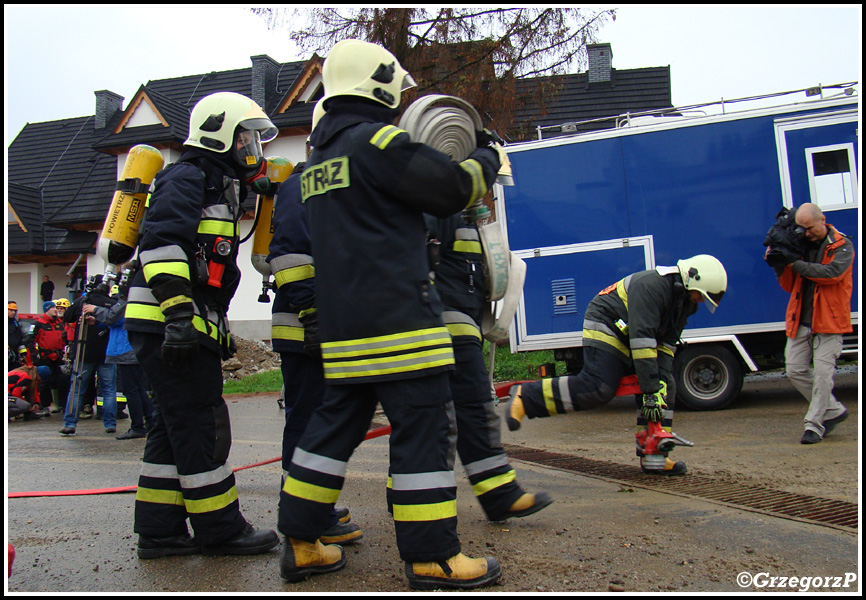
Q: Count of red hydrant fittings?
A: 1